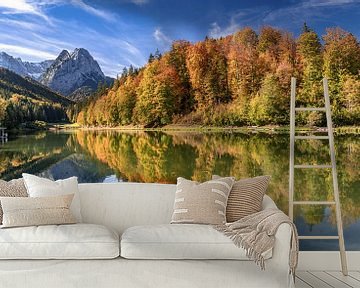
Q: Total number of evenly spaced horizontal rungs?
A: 5